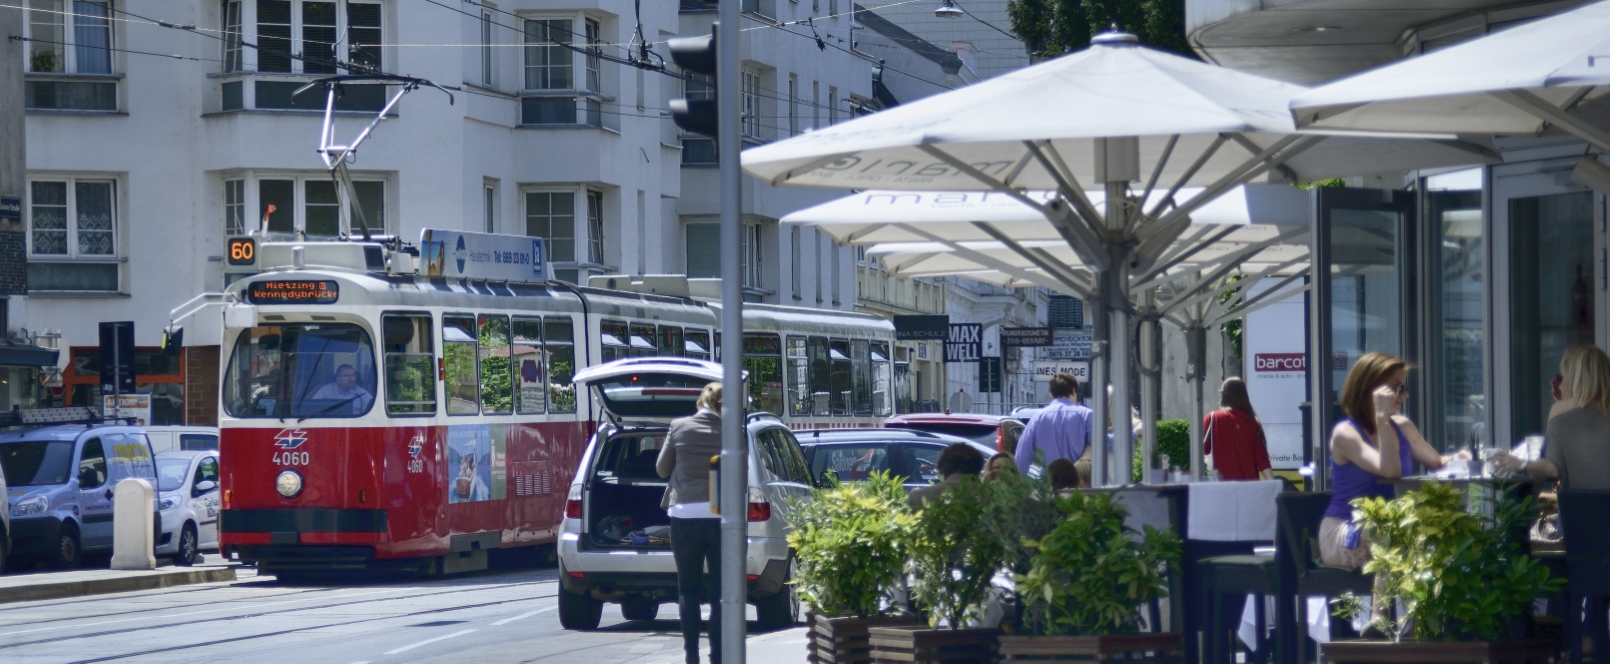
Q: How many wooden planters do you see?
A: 4